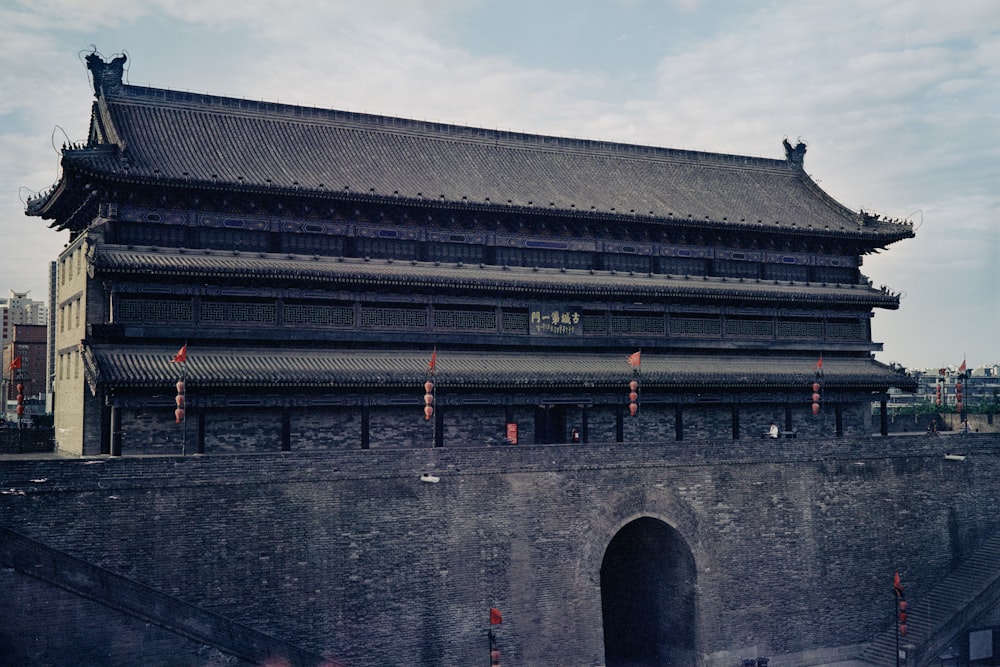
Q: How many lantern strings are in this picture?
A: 9